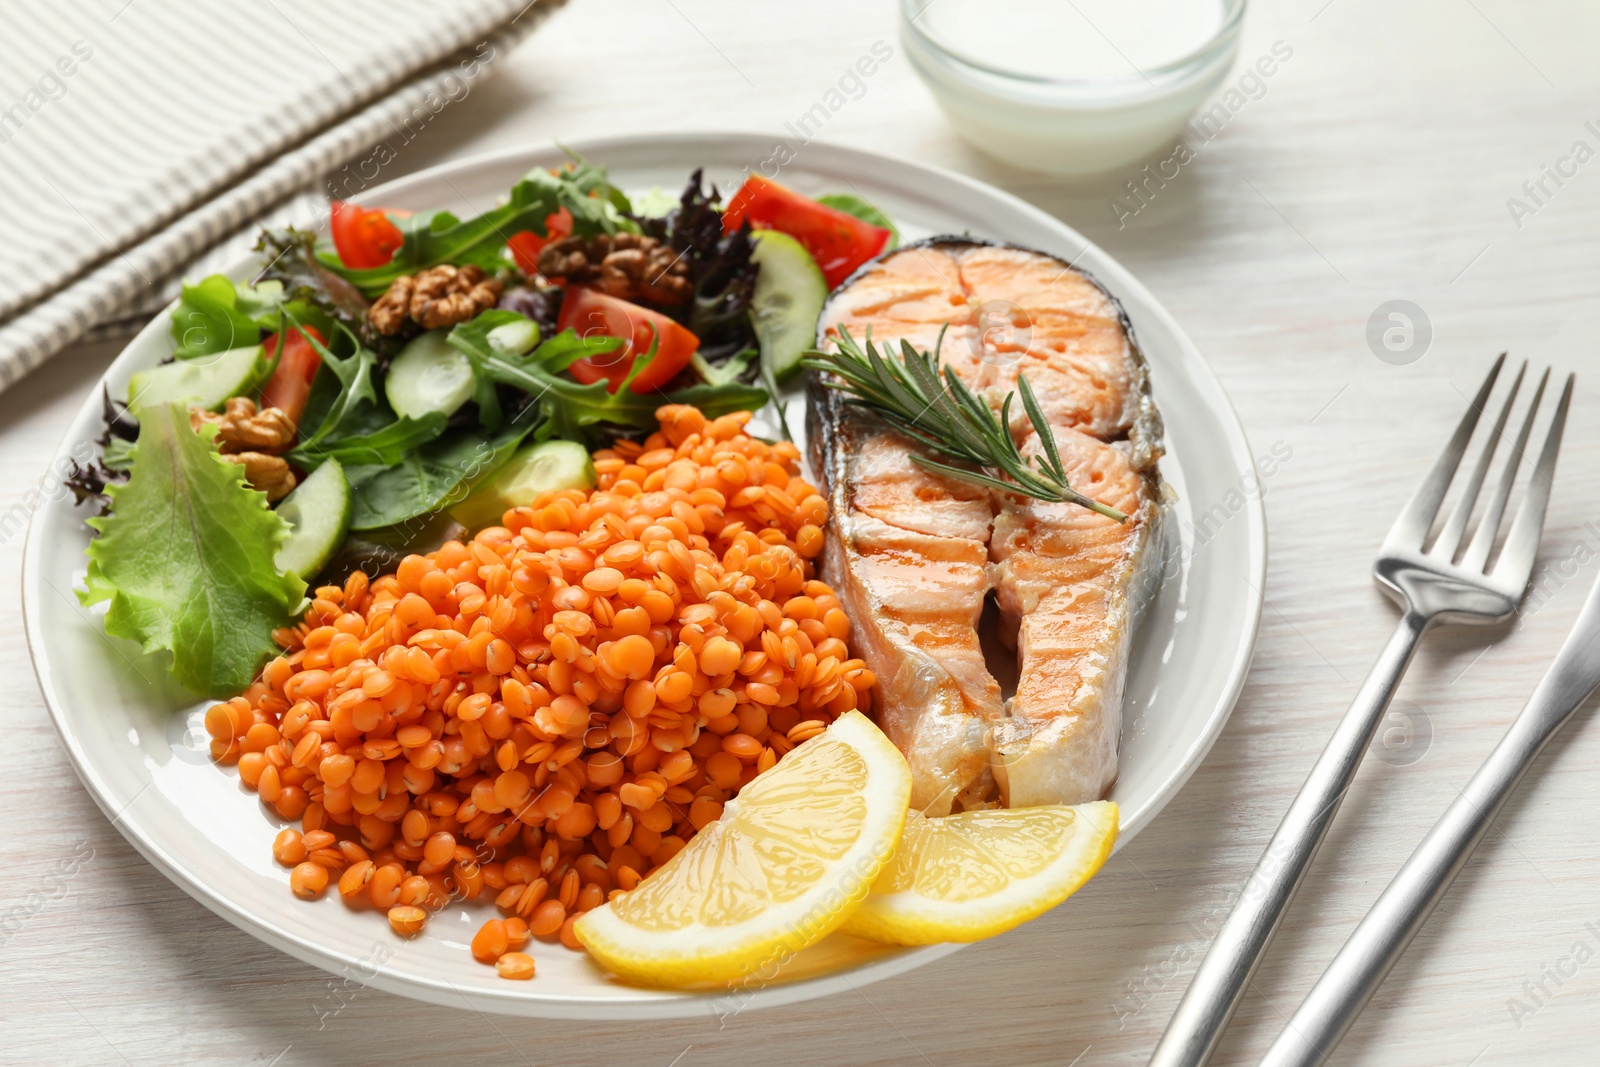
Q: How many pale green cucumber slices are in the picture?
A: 6